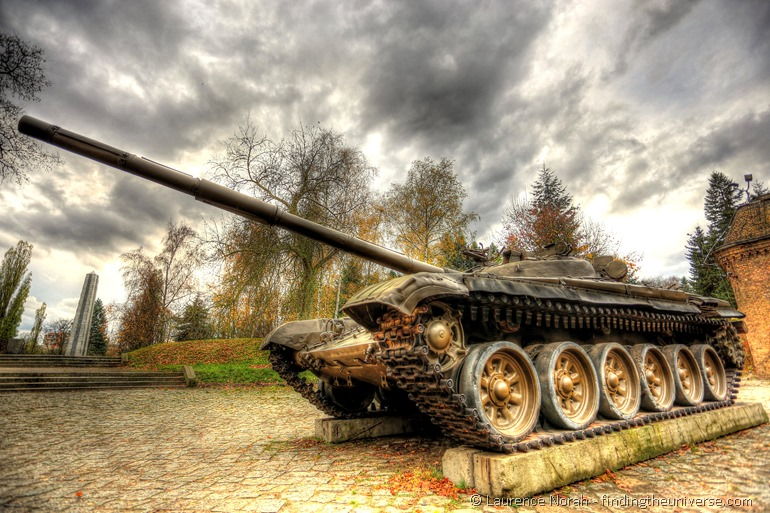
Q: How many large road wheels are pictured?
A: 6